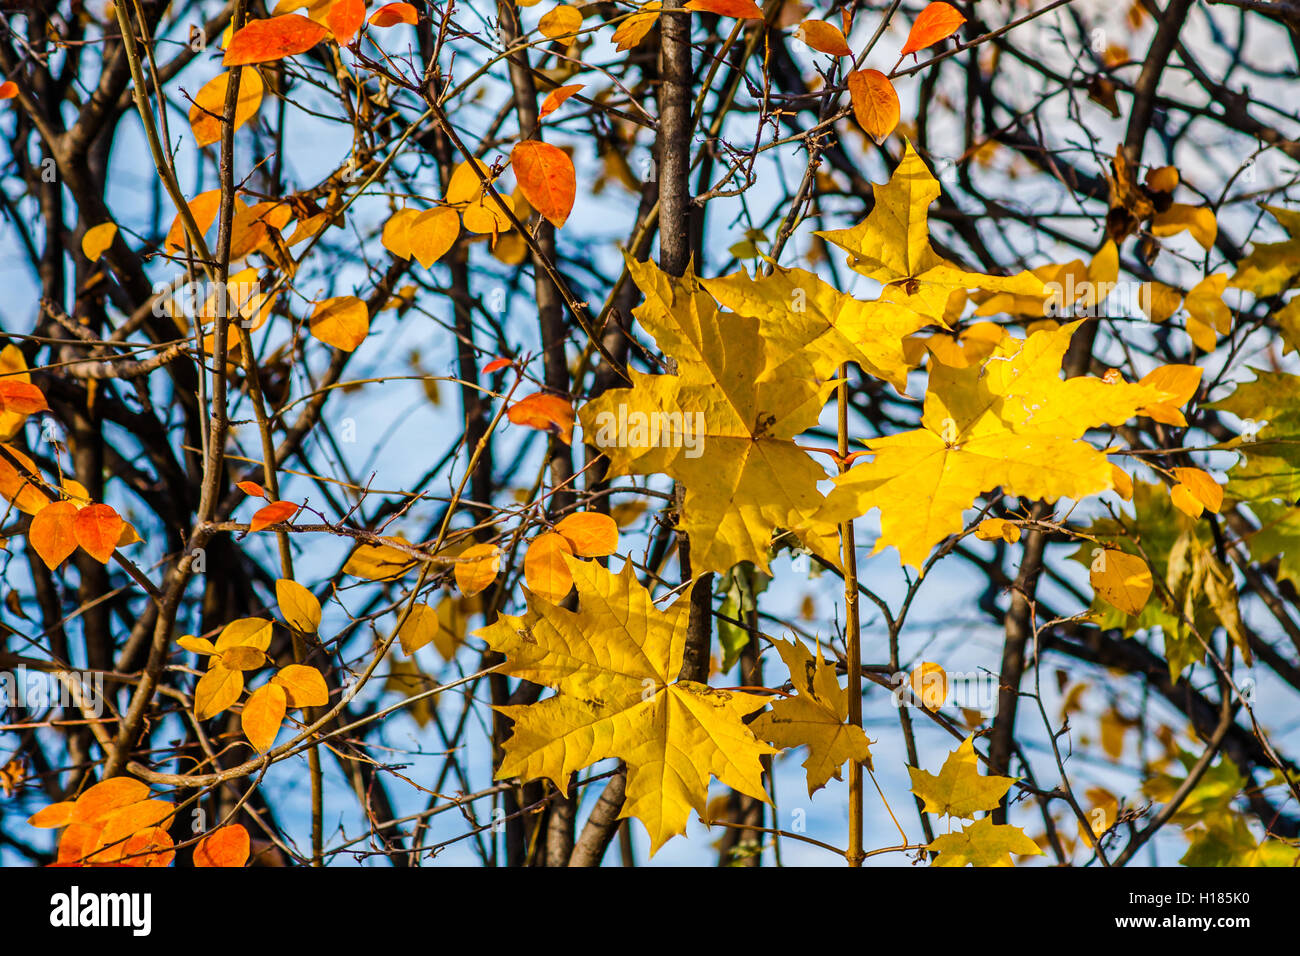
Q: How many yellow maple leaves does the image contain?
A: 8